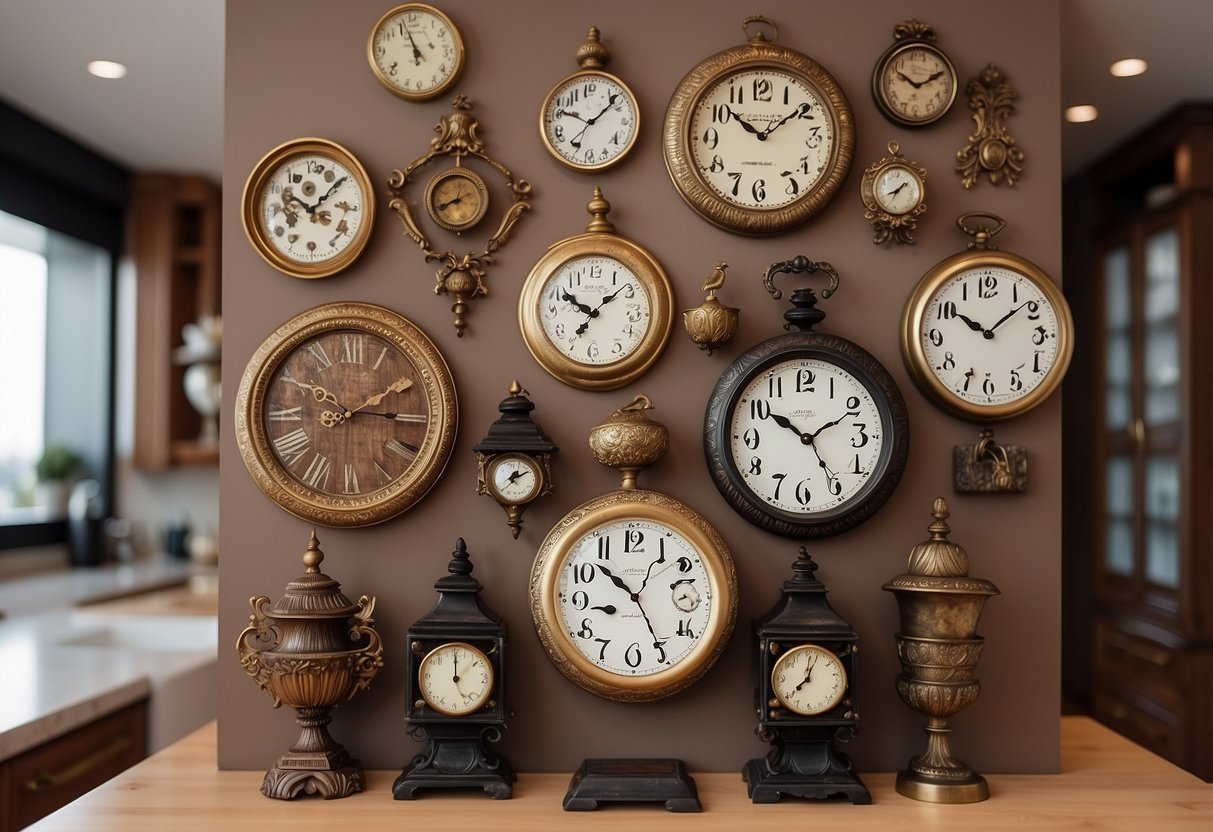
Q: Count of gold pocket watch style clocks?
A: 5